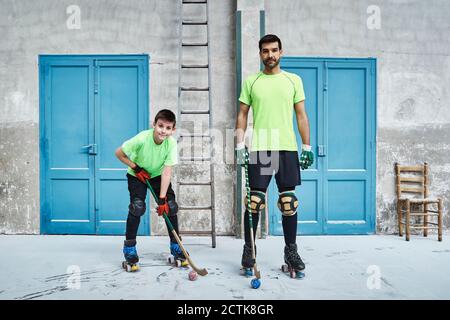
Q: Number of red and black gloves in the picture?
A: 2